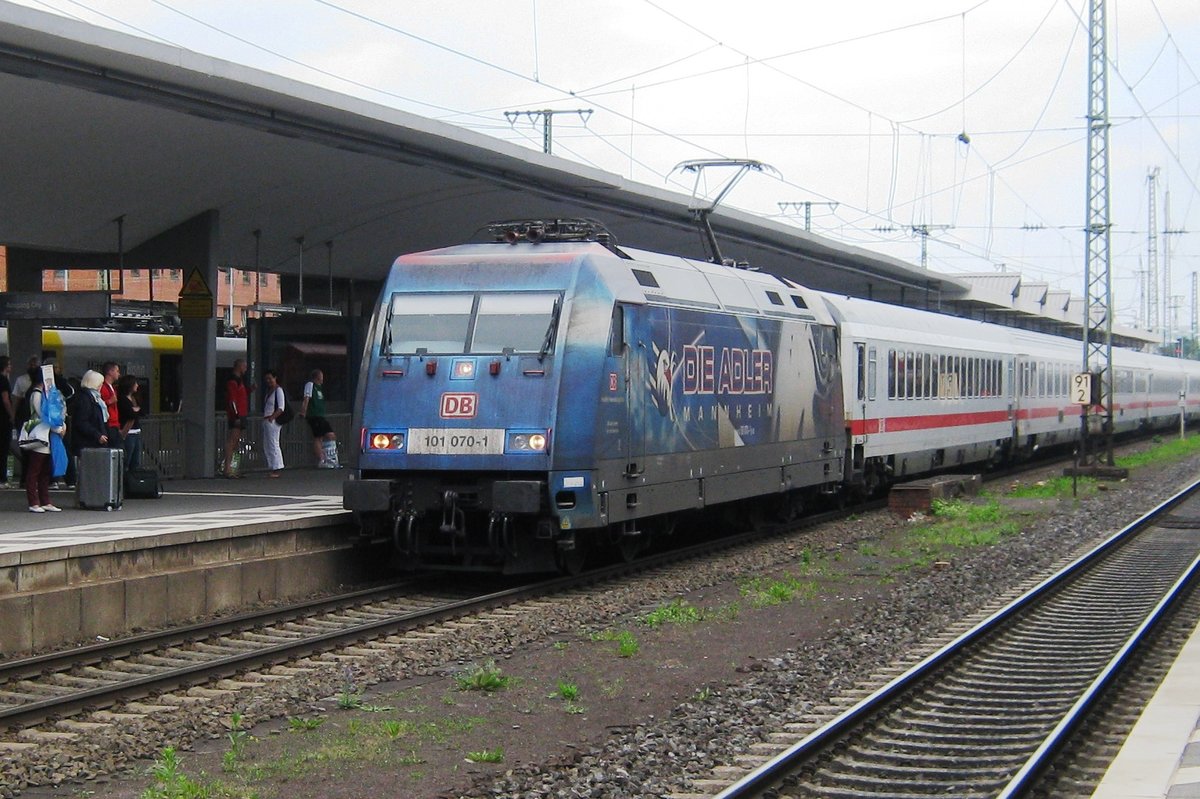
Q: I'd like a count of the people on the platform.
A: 10